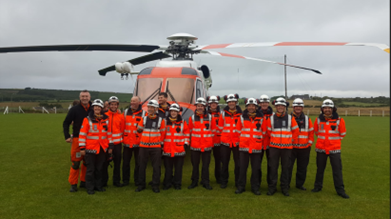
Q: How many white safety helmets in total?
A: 12